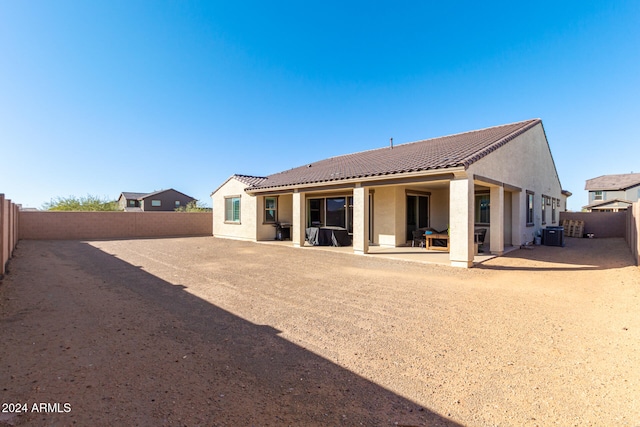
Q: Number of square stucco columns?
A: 4